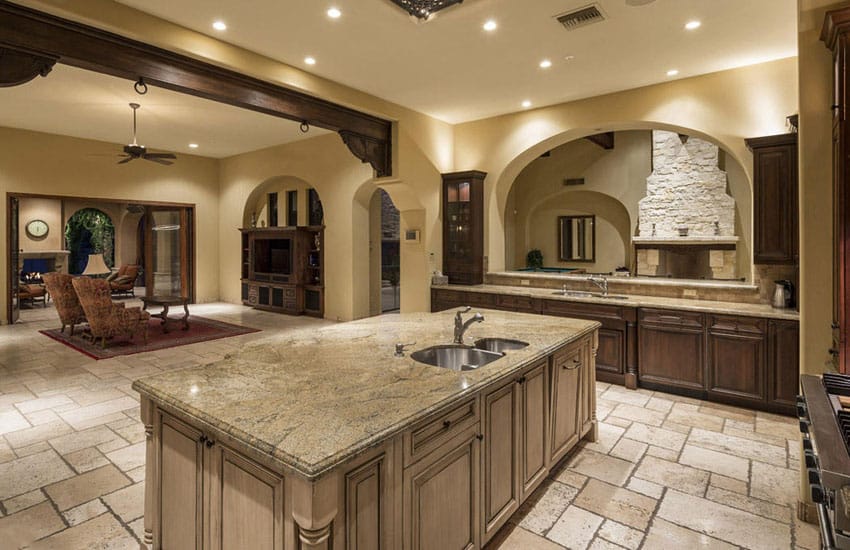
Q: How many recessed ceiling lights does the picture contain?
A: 9